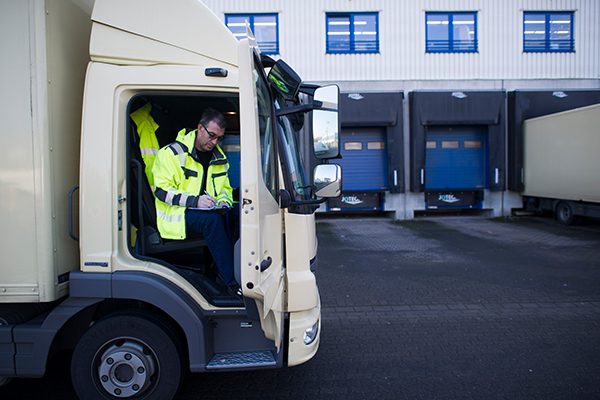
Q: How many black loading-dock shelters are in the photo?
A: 3